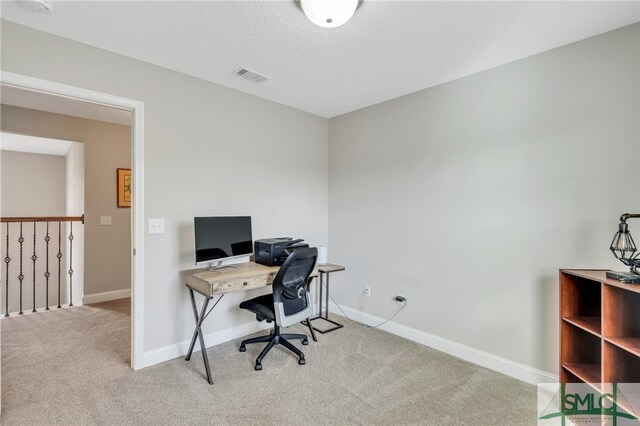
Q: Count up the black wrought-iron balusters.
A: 6